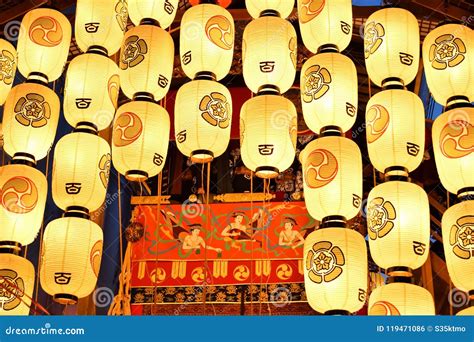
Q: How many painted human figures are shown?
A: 3